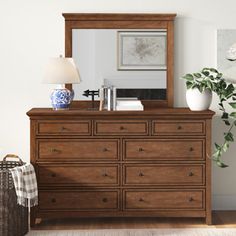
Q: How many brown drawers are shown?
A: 9